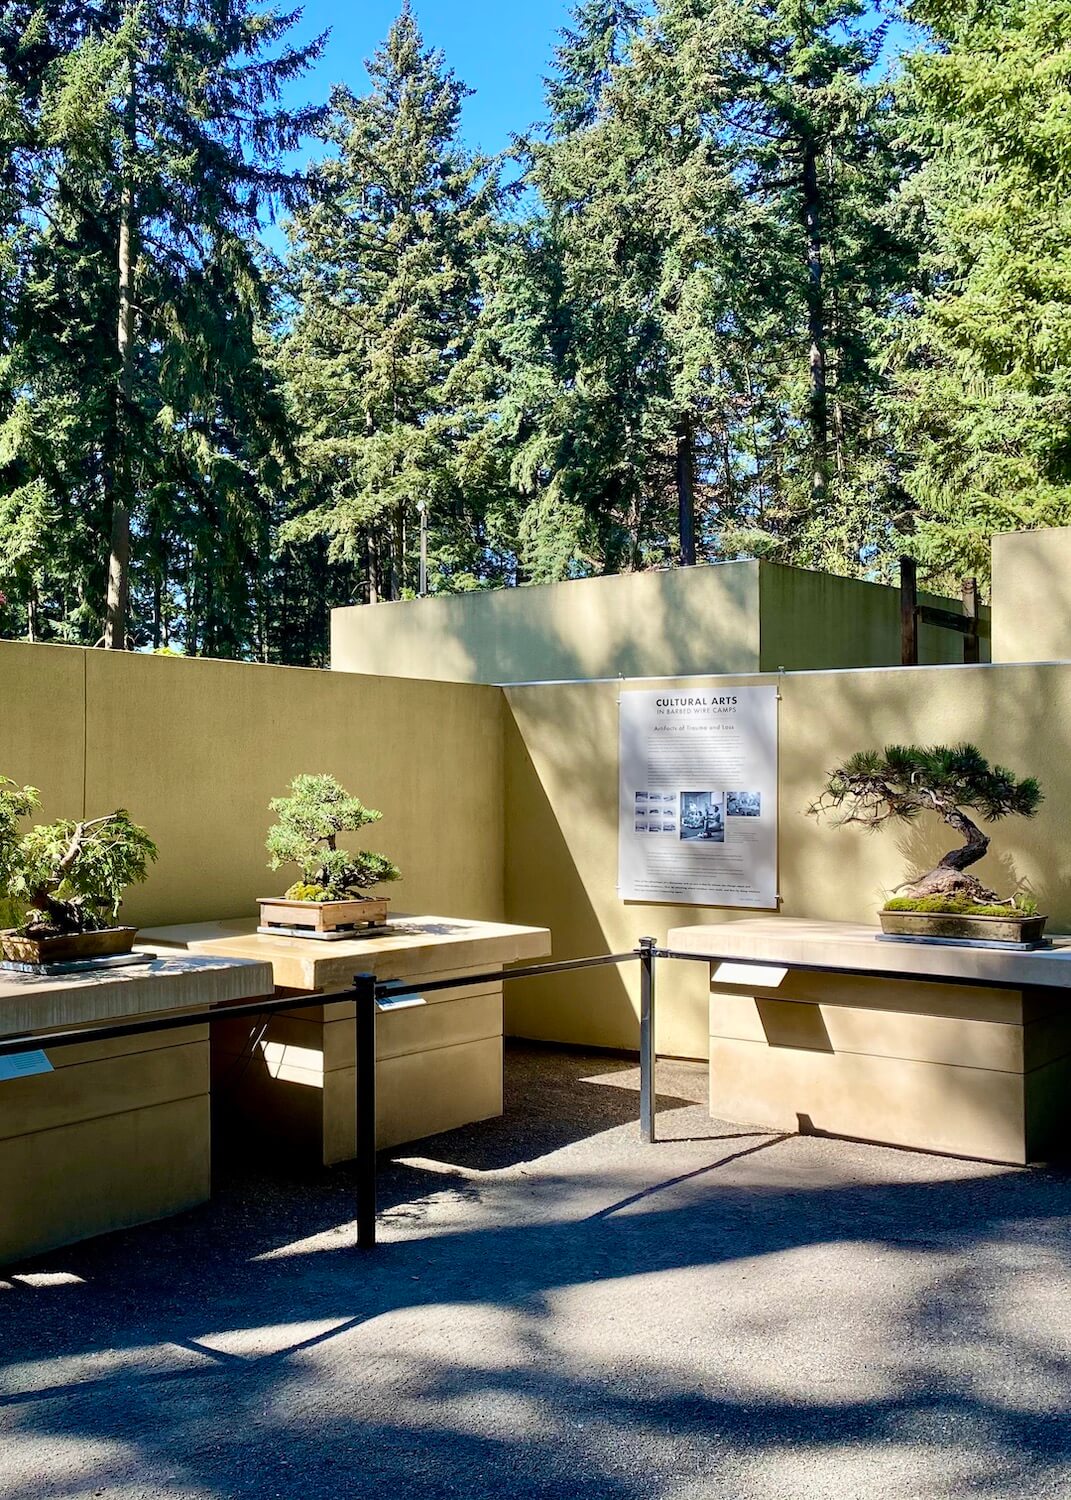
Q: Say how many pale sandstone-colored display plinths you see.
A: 3